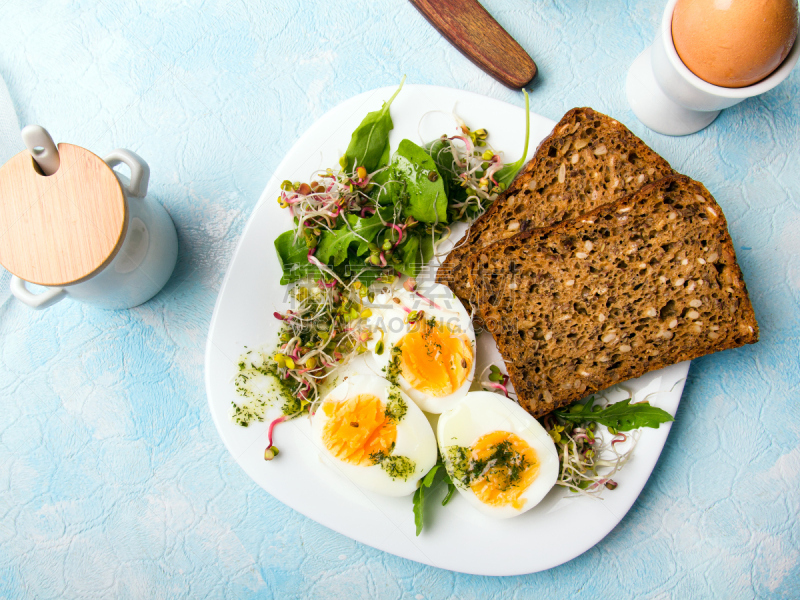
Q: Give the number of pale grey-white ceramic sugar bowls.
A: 1